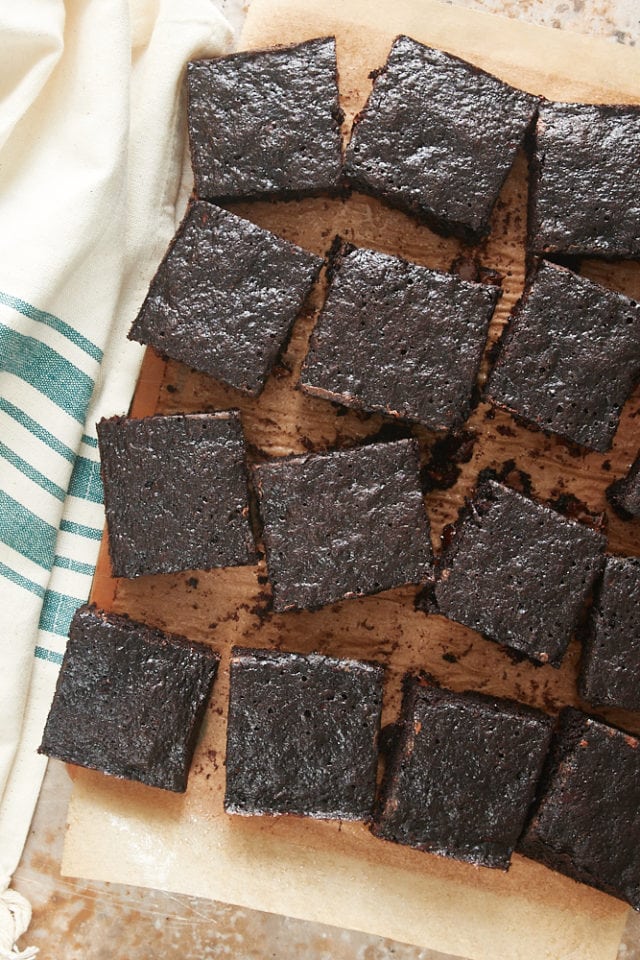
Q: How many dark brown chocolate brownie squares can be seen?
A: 15